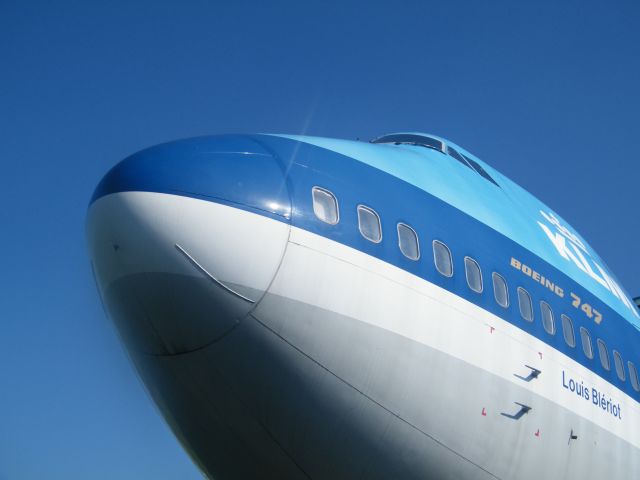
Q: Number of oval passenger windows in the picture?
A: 13